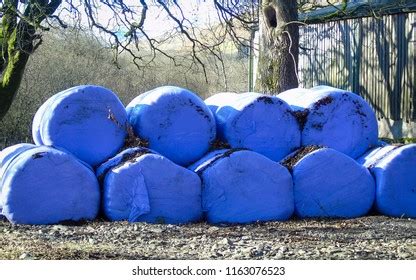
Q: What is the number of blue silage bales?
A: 9